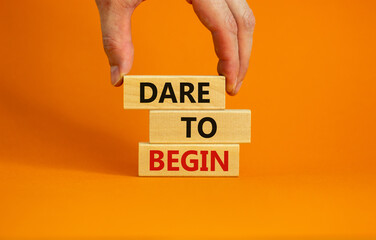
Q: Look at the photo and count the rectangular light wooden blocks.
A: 3